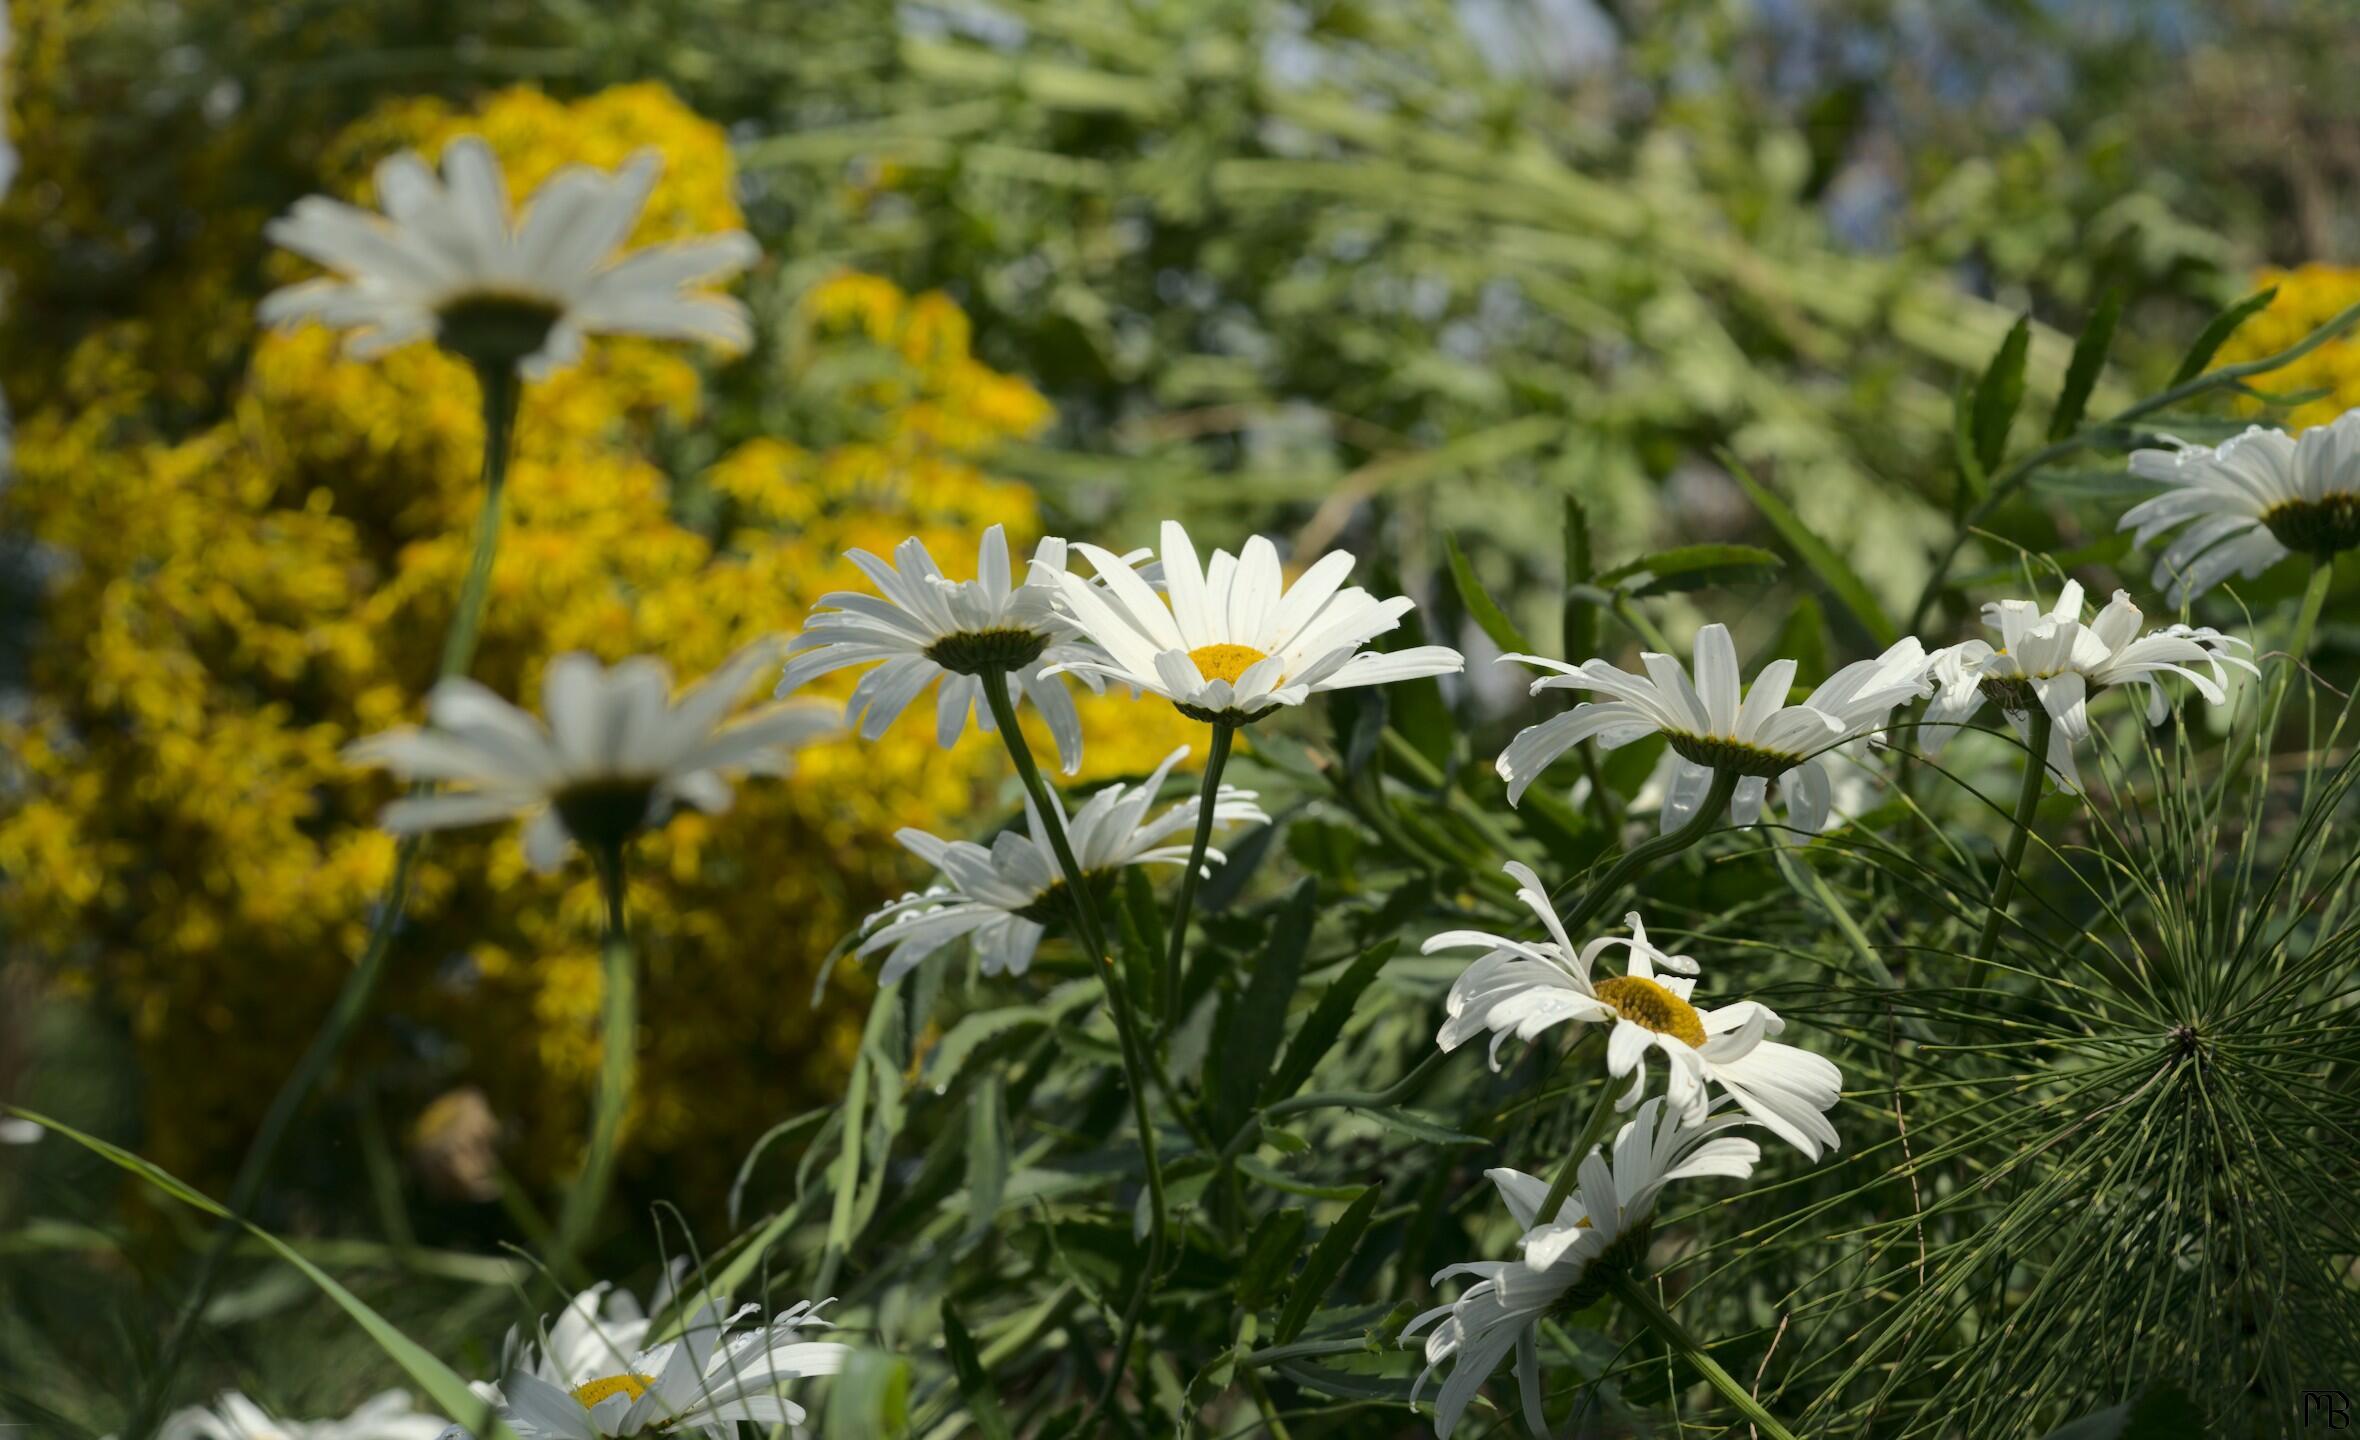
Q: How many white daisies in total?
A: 12